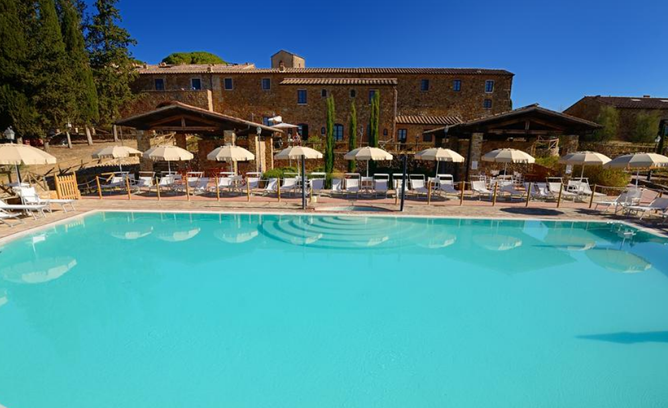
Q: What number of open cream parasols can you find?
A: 10